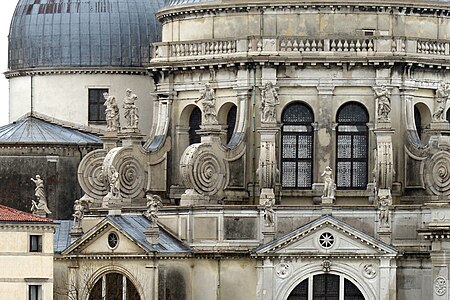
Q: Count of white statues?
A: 13